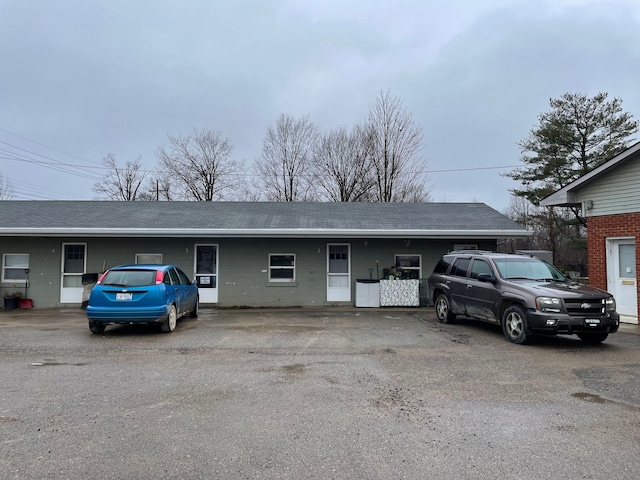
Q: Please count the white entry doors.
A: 4